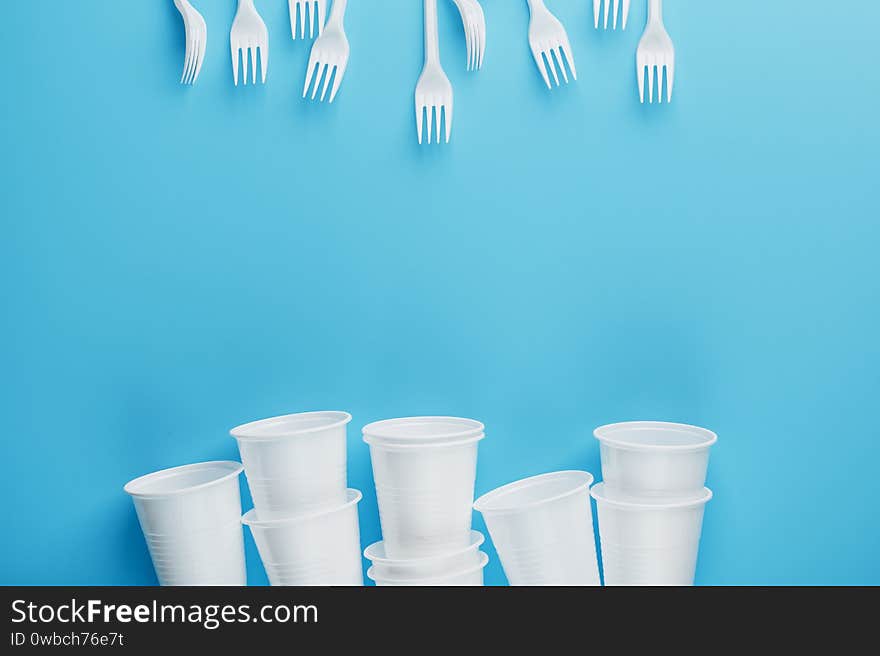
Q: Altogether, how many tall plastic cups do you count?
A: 10